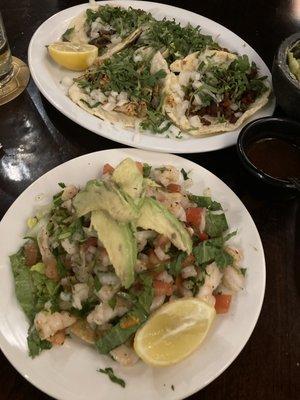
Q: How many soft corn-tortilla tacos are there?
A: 4